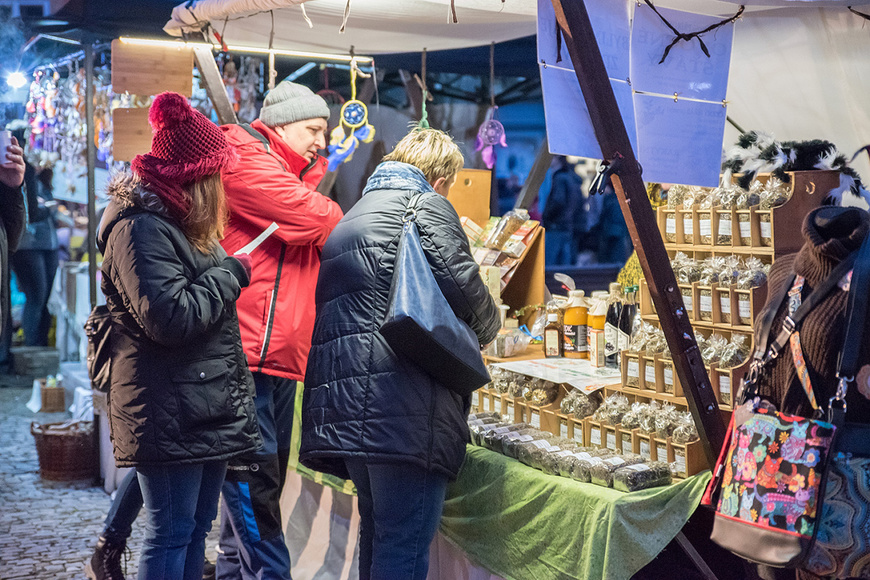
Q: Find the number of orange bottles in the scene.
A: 3